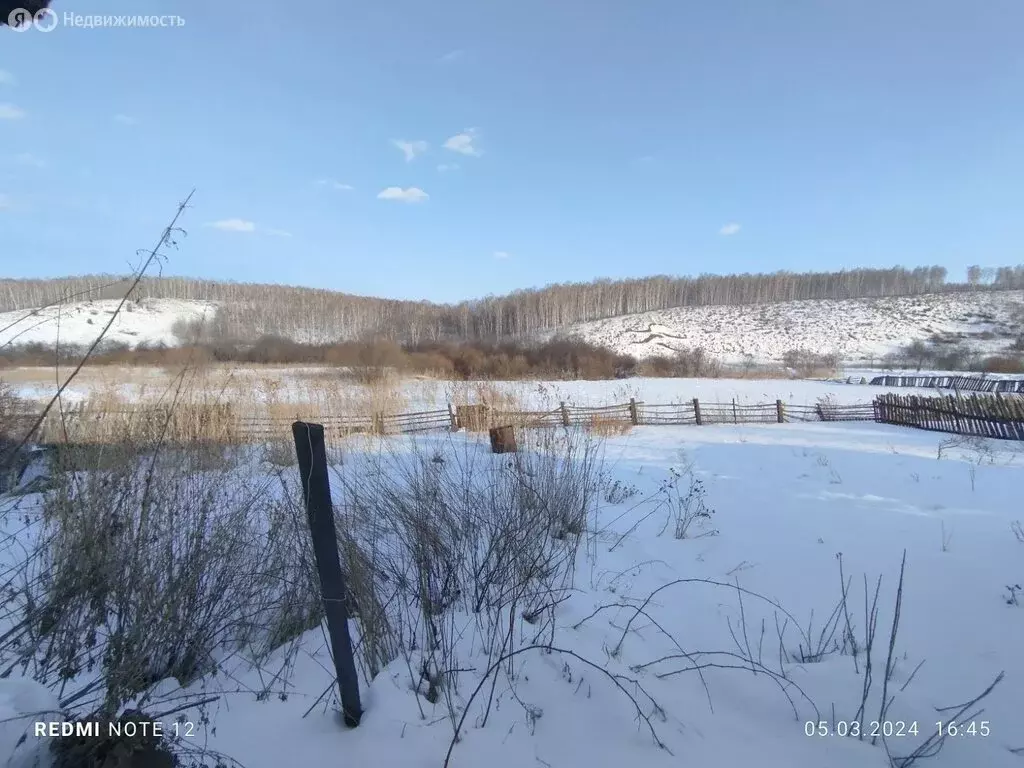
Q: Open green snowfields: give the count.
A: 0